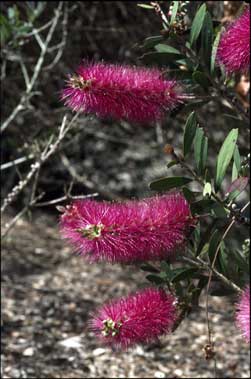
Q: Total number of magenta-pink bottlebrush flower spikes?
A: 5